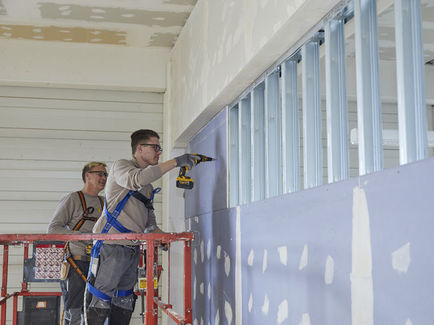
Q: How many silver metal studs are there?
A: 9